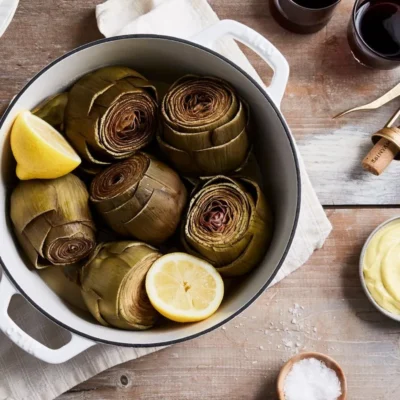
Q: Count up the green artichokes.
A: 6